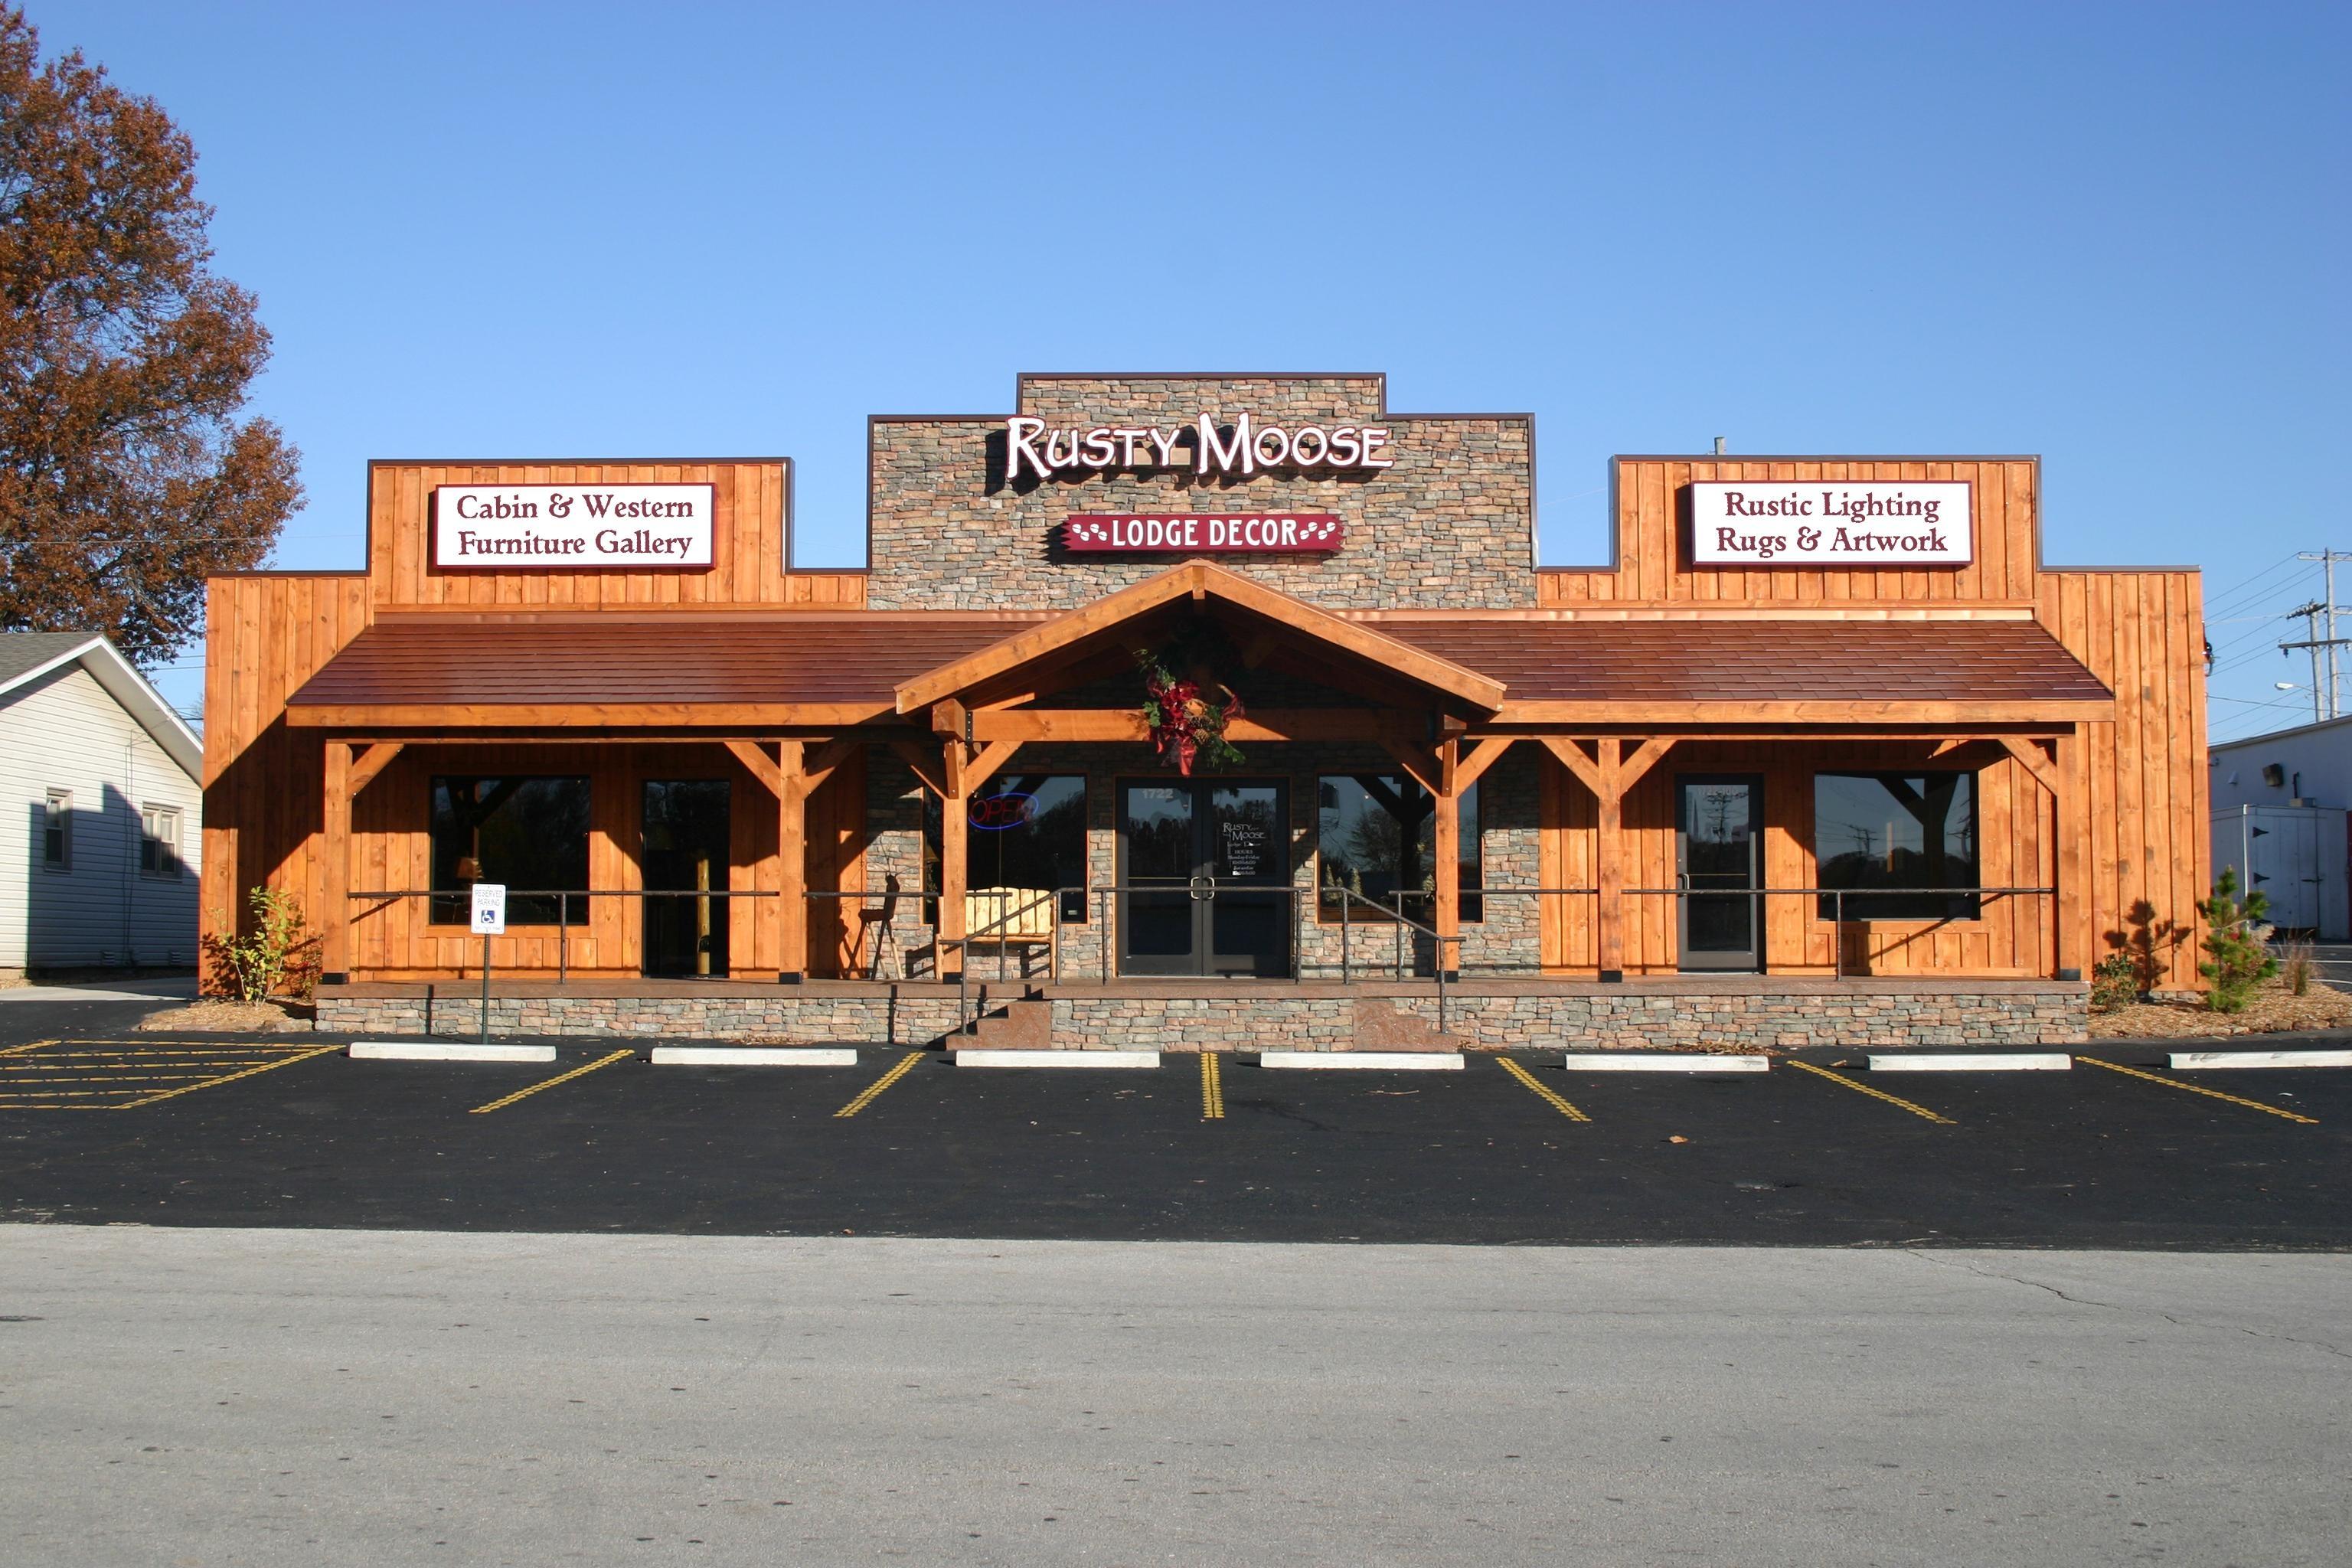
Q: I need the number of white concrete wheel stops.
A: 7